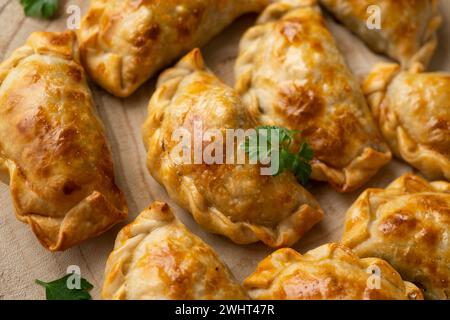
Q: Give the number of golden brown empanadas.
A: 9